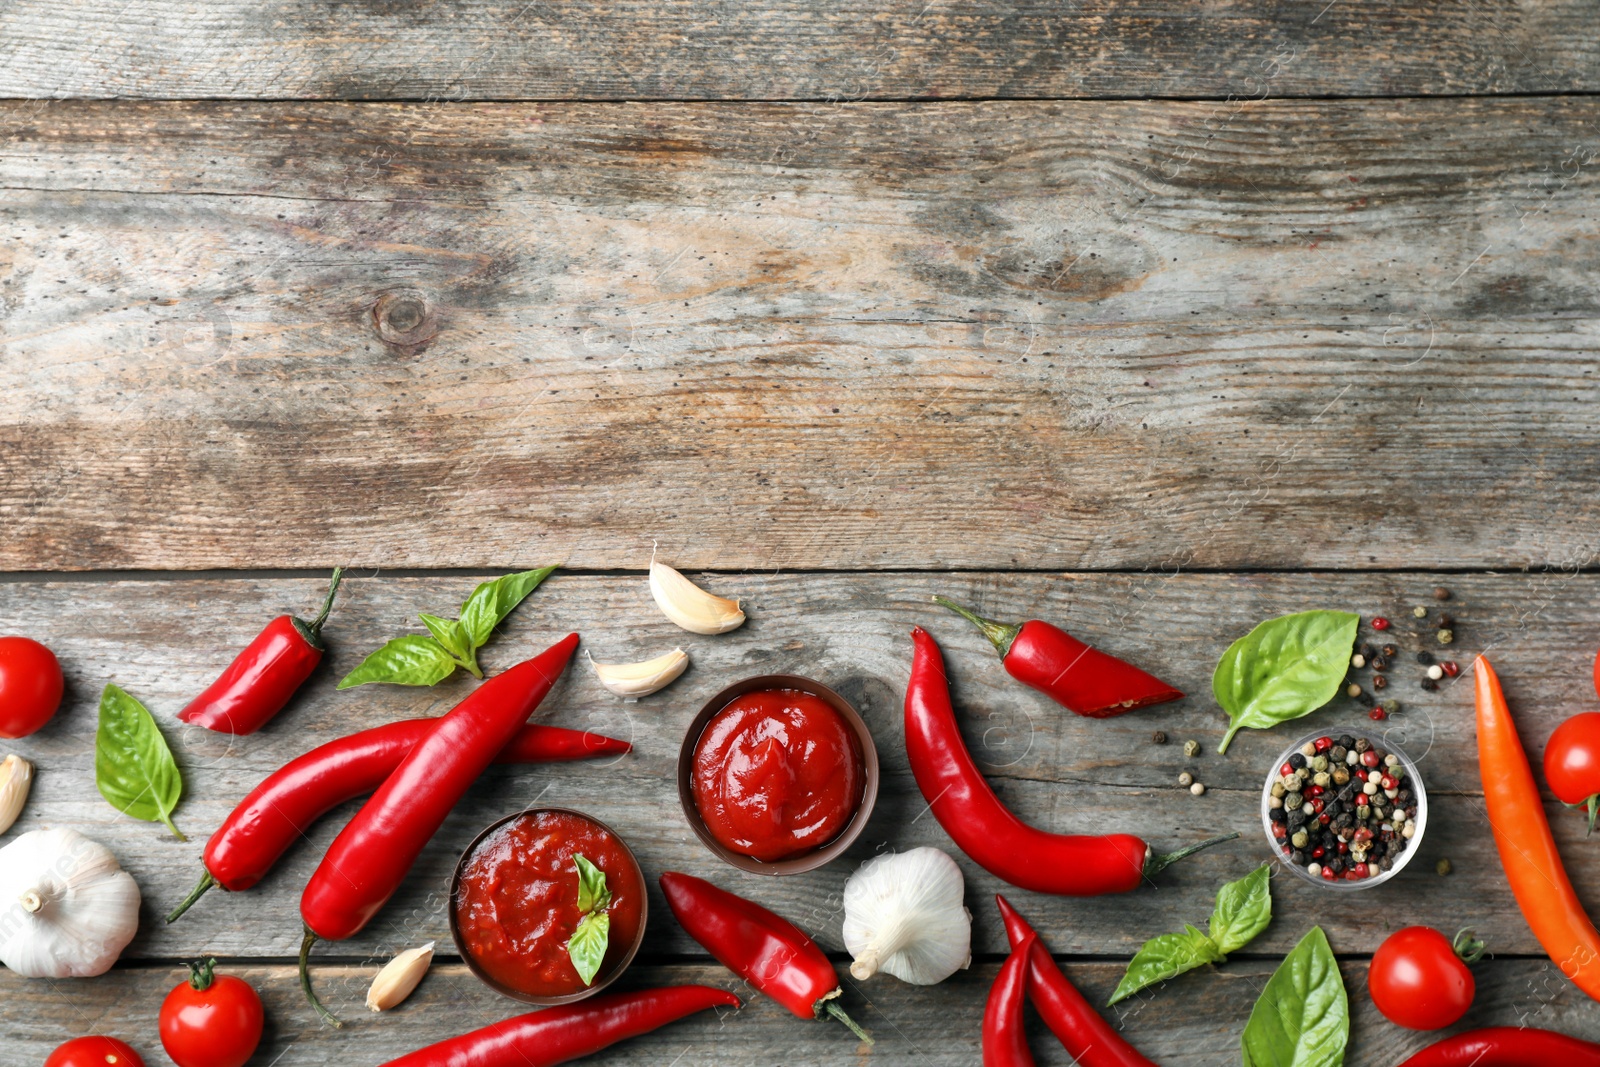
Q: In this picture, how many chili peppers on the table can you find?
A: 11